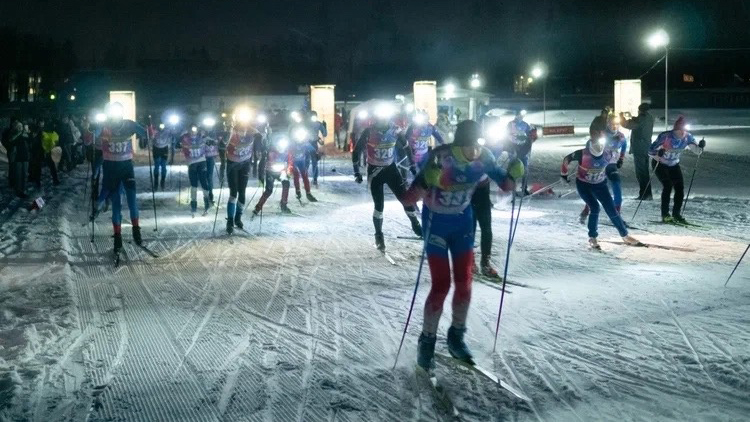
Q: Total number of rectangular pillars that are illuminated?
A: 4